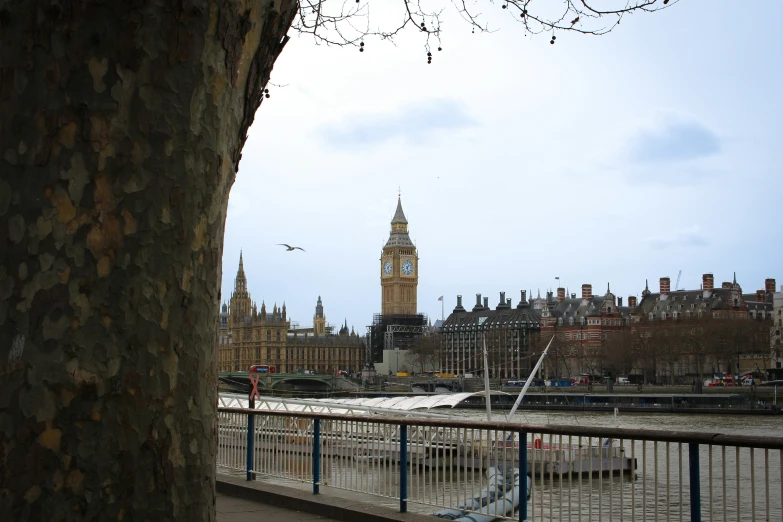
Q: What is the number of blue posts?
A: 5